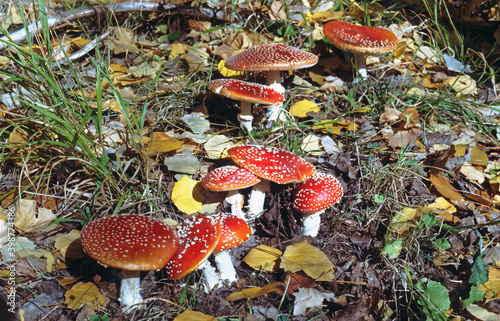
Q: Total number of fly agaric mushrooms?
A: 9